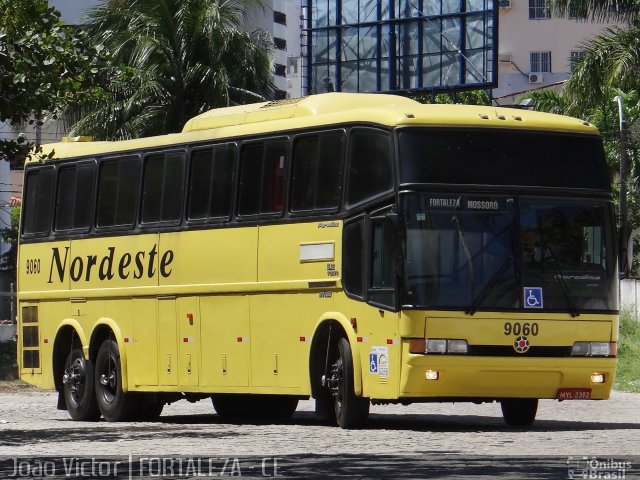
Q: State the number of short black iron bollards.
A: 0